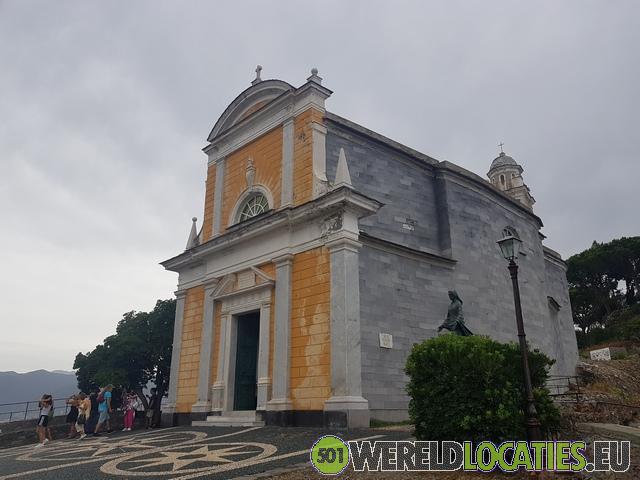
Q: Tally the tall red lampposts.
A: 0